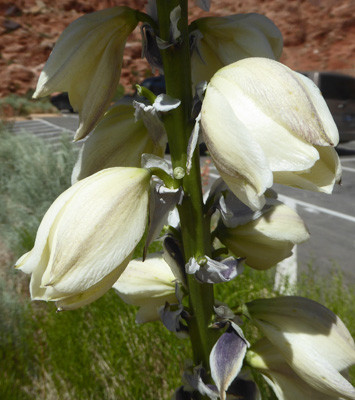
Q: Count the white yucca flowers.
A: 9